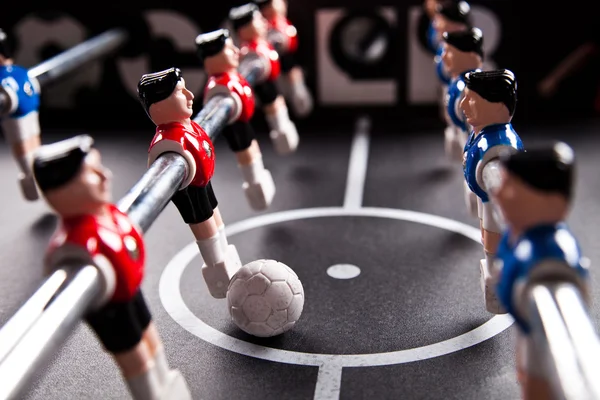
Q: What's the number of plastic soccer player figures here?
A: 11